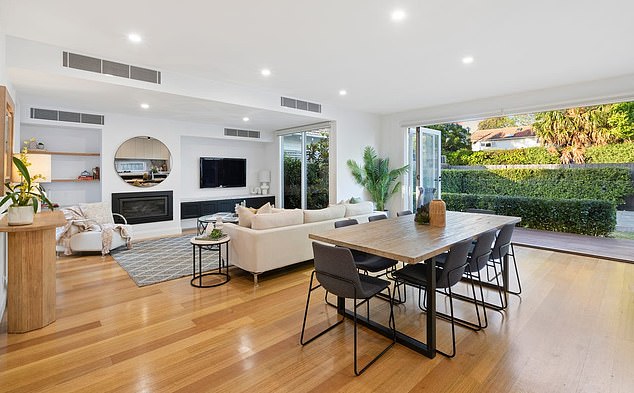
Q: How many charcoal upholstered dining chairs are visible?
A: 8